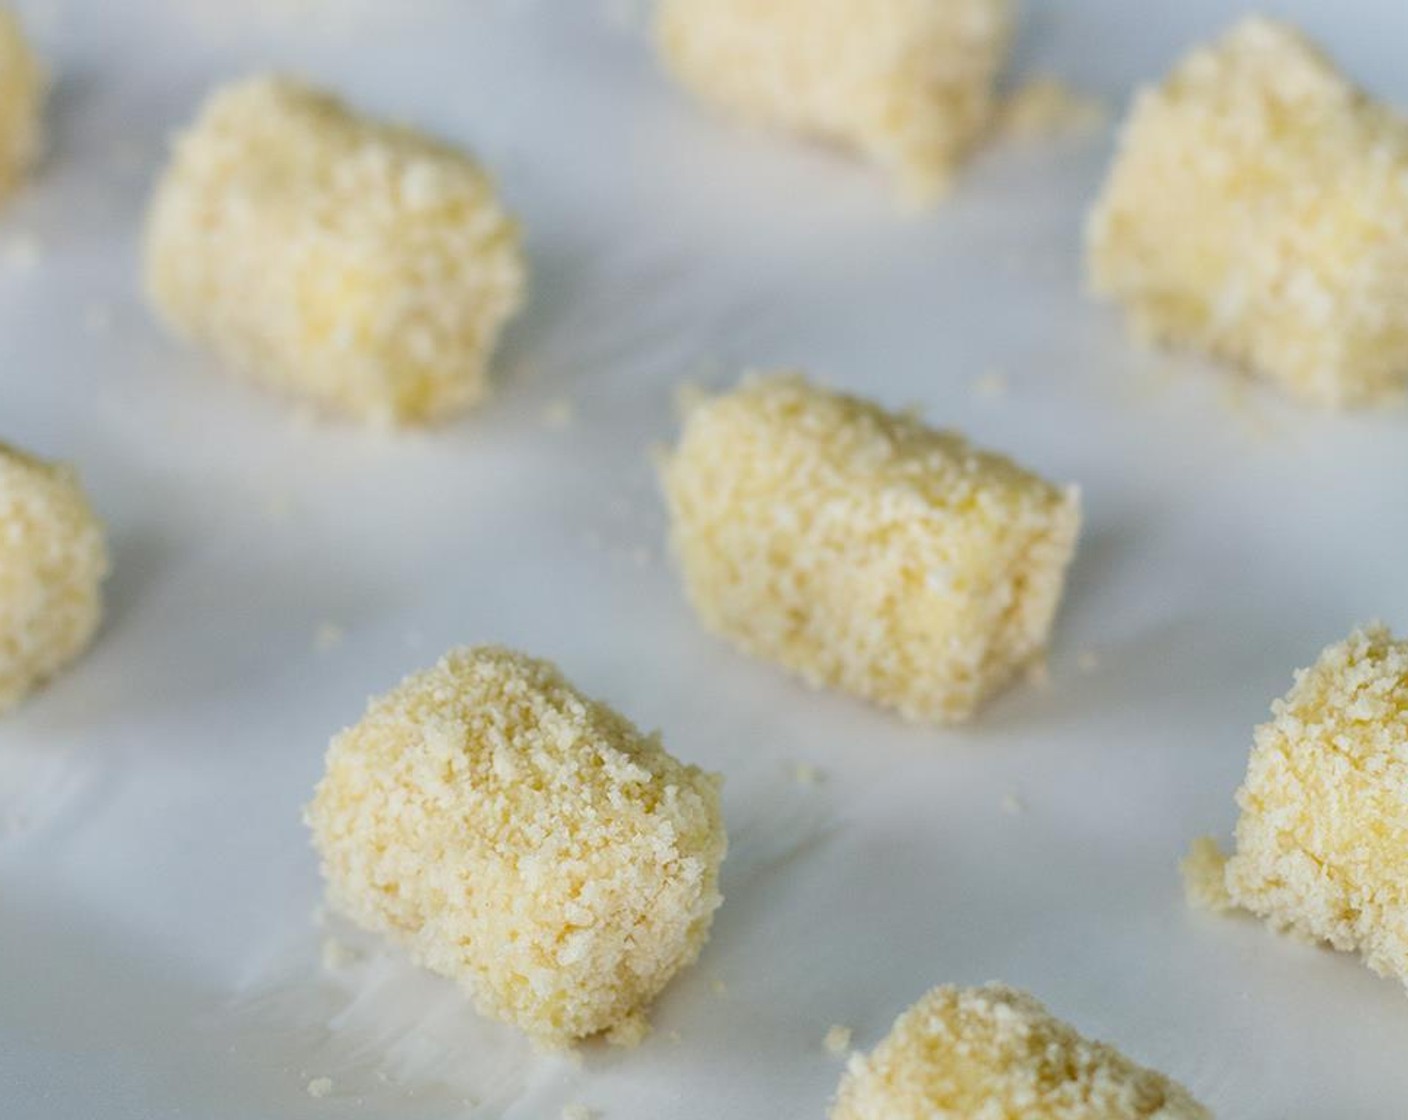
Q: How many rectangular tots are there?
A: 9